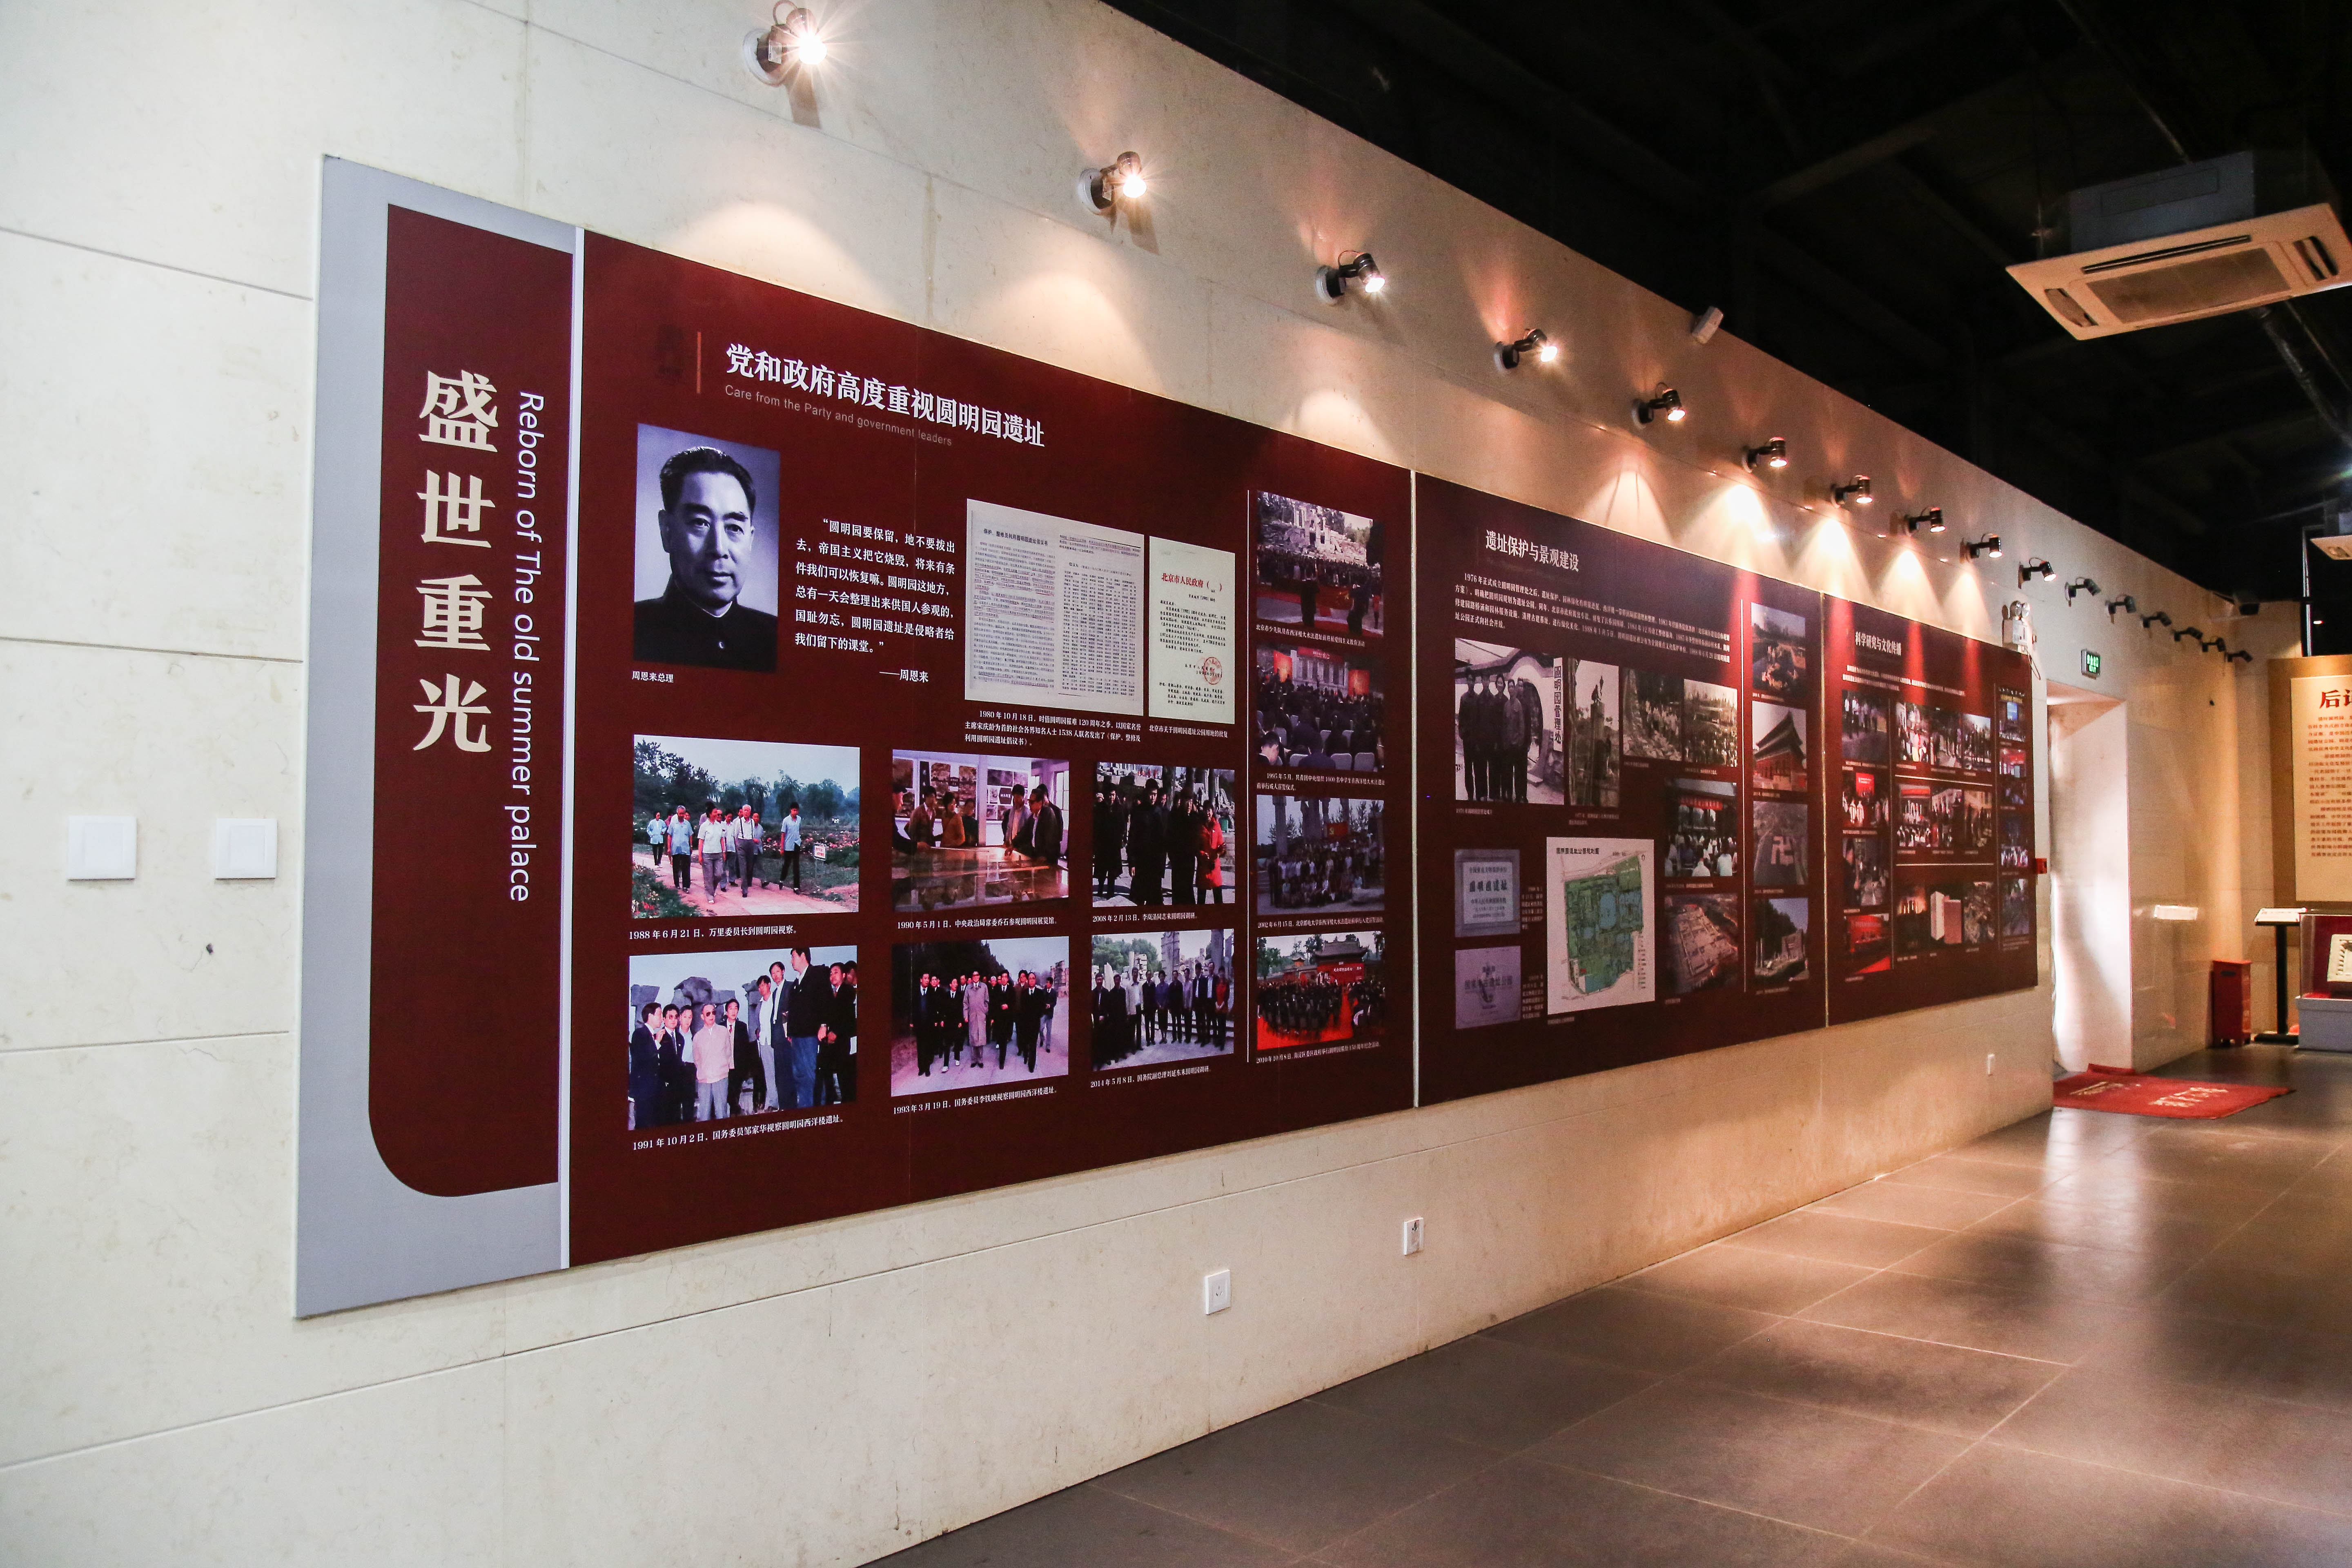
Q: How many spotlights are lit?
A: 10